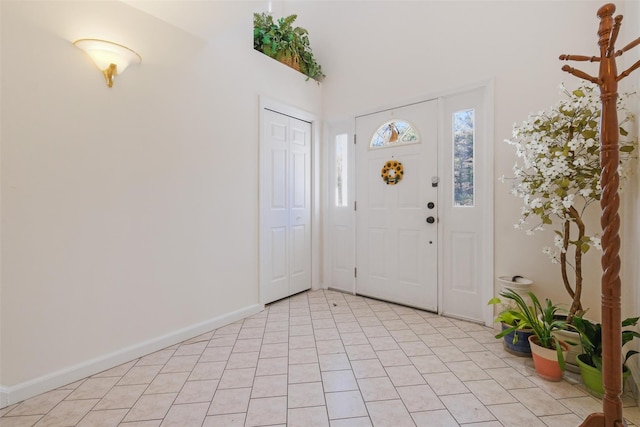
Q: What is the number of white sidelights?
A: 2